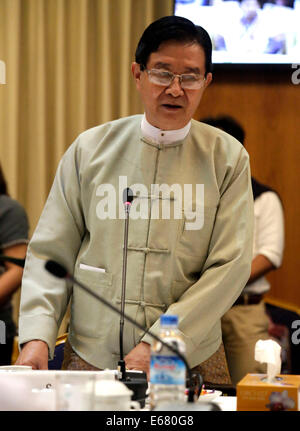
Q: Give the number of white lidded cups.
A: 1